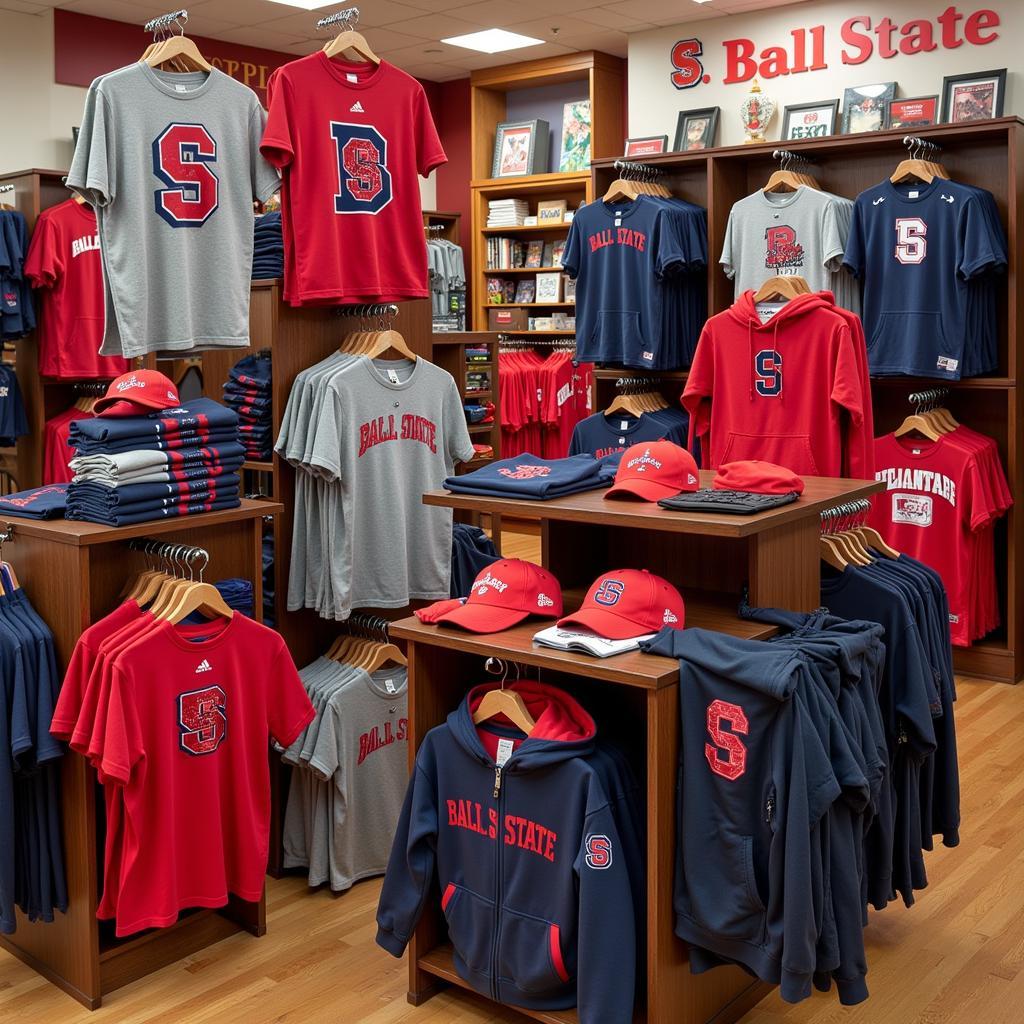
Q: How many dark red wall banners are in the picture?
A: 1